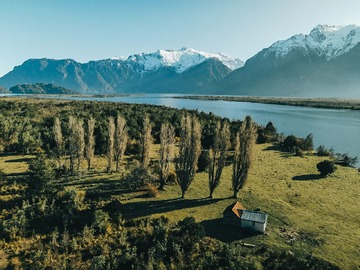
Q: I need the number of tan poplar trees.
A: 11